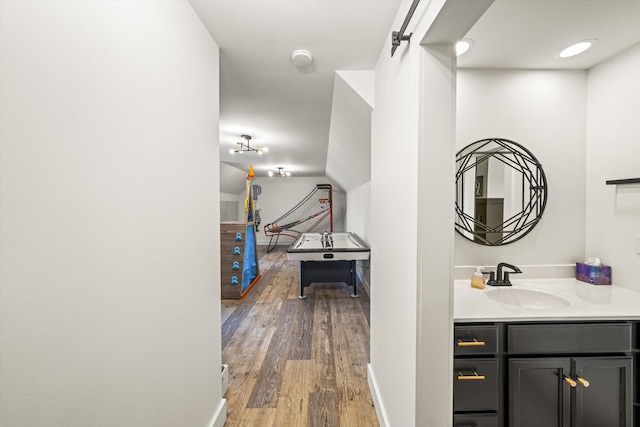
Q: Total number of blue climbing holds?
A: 4